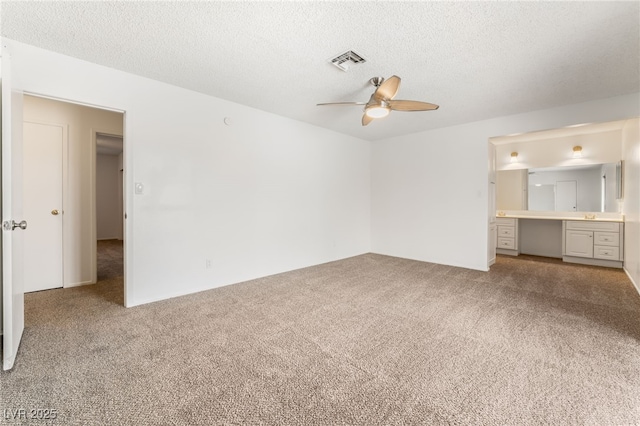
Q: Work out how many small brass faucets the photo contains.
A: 2